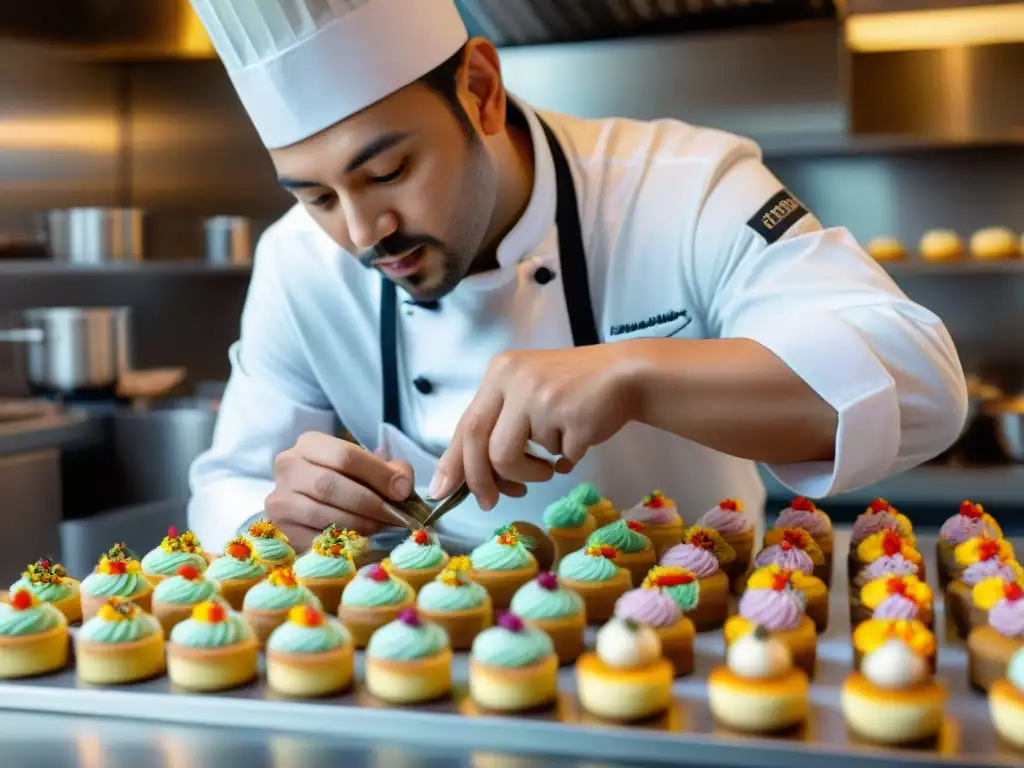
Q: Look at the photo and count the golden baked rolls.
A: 3